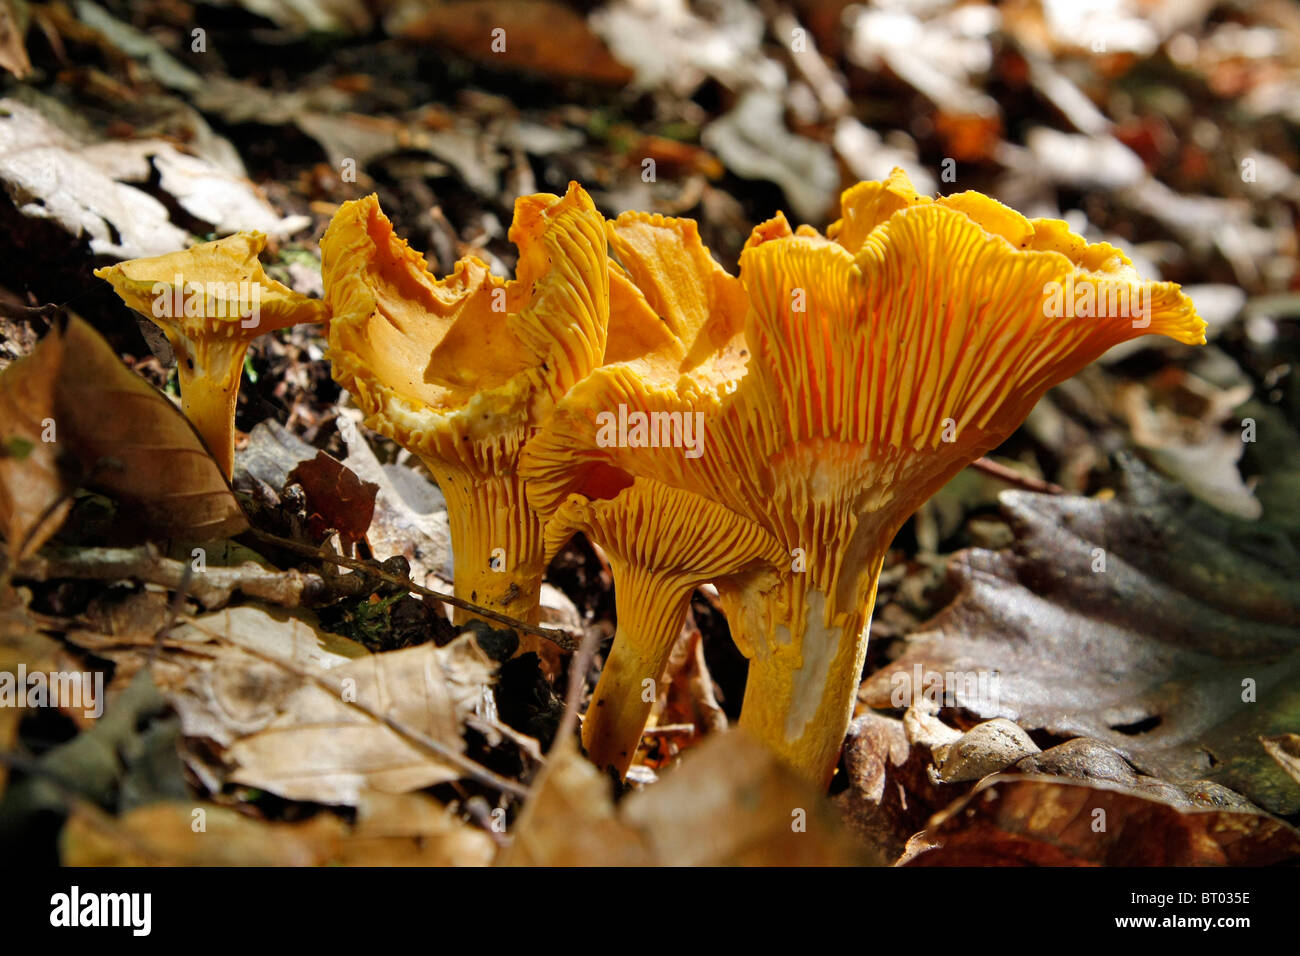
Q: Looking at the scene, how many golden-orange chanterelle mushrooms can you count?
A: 4